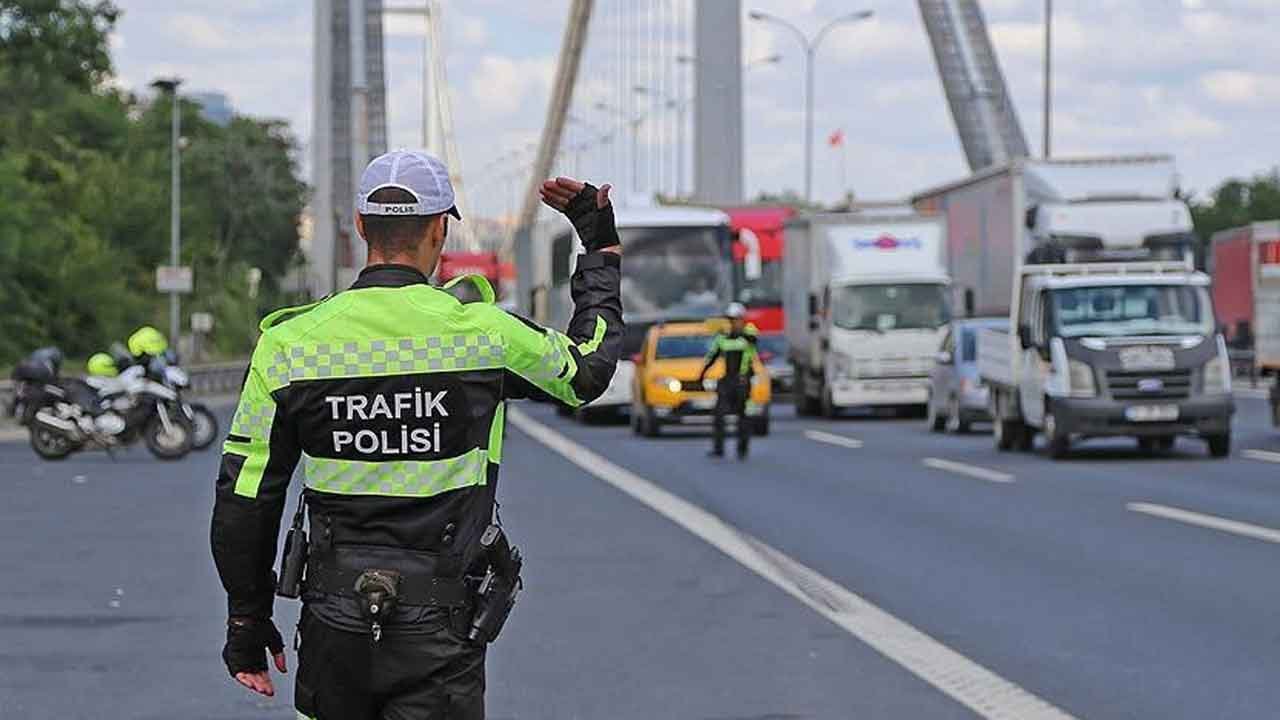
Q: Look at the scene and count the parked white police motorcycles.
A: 2